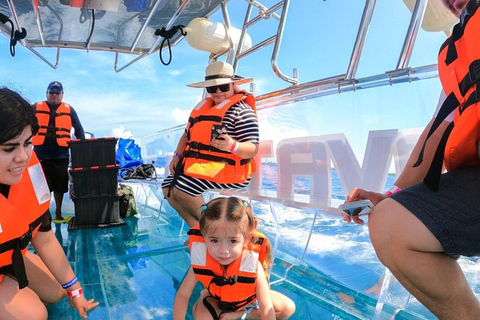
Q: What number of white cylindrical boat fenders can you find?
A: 2